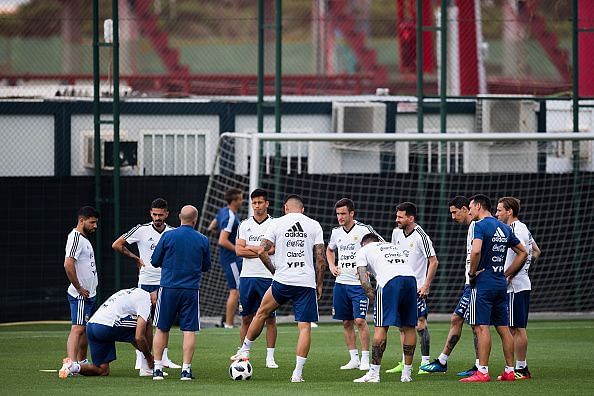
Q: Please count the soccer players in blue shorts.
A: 13